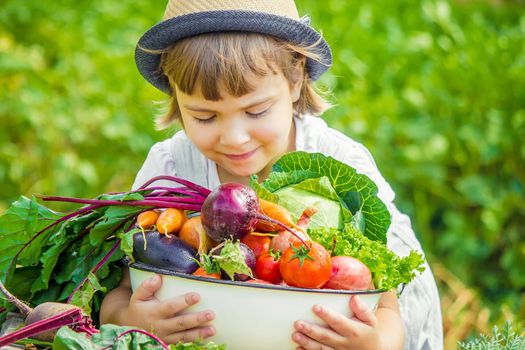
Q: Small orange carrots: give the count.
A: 2